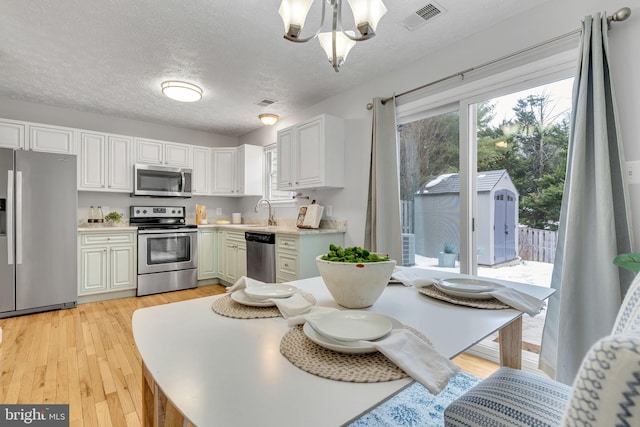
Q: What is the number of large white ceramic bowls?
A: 1